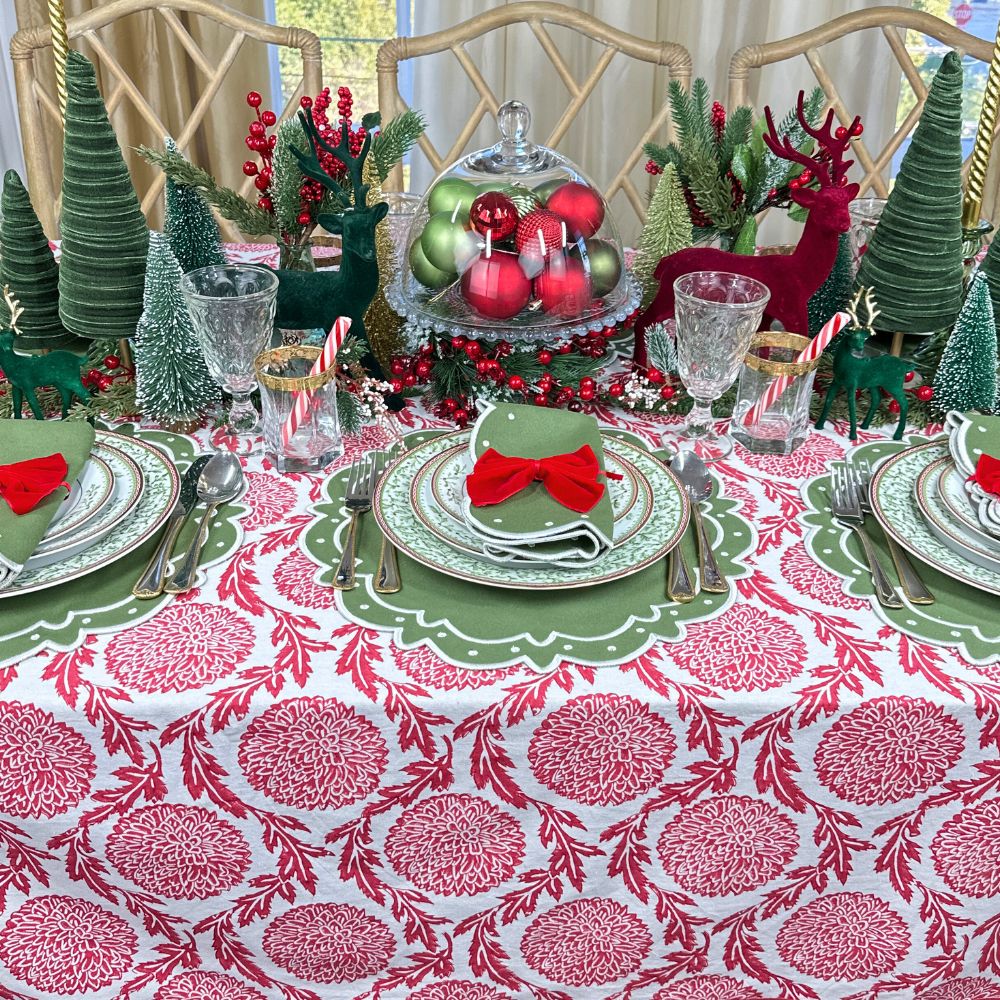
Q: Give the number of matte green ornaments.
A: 6